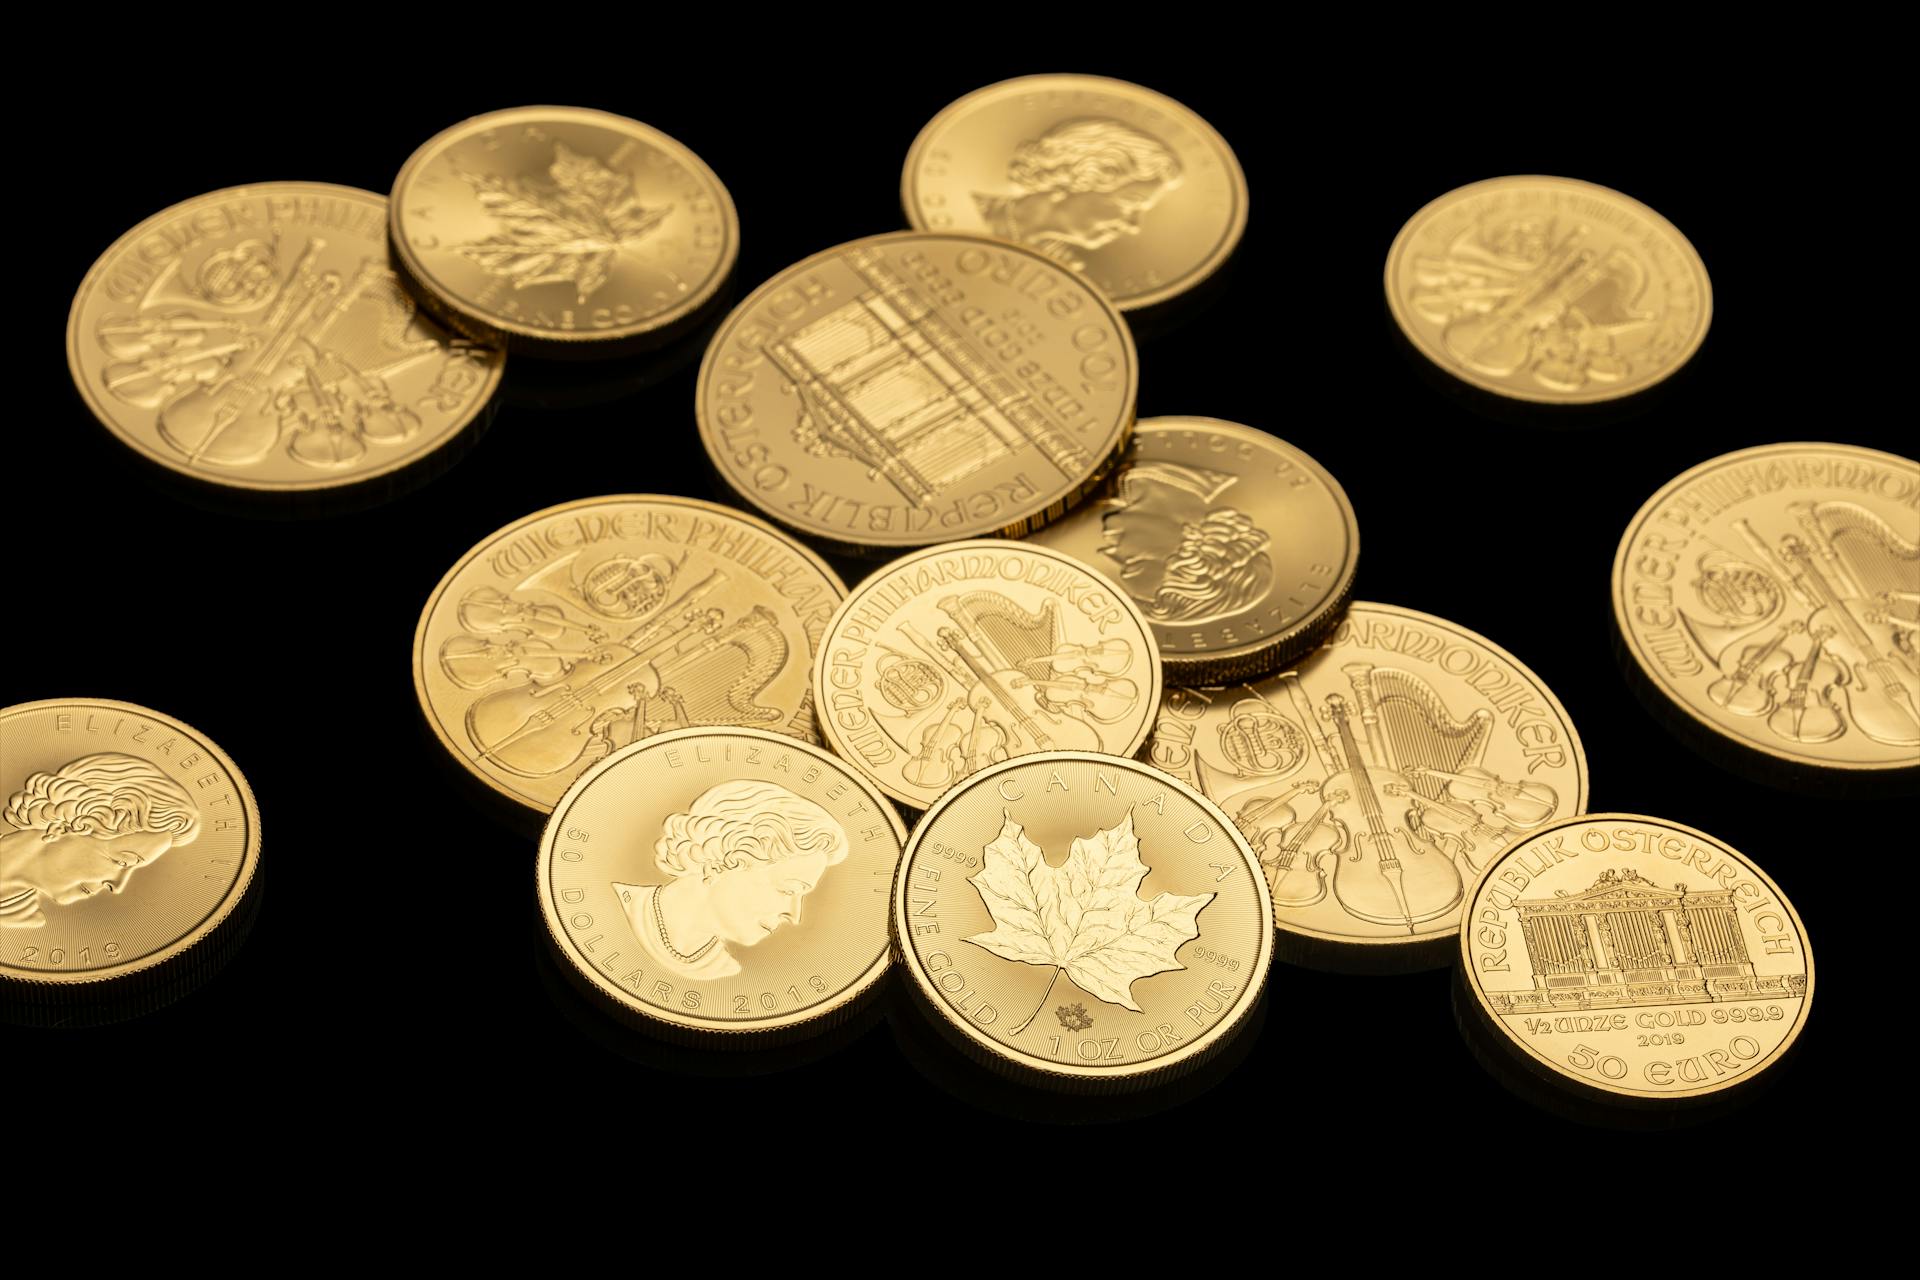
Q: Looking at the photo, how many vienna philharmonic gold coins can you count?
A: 8